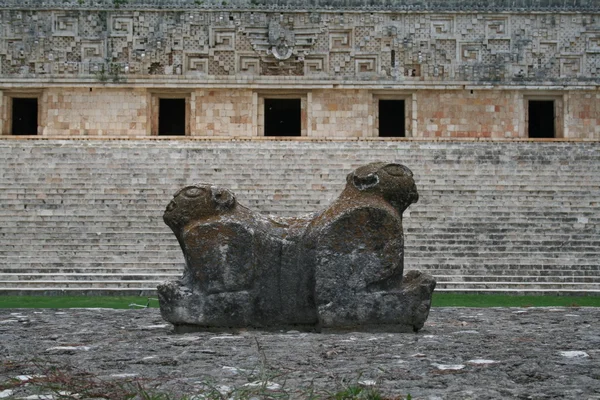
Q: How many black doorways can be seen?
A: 5